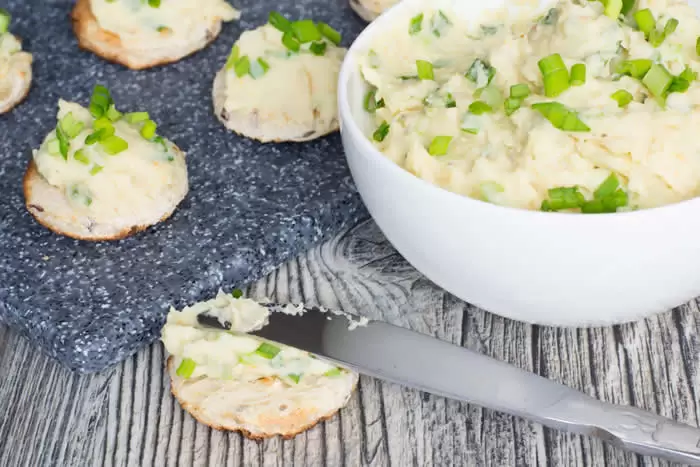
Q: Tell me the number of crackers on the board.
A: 5